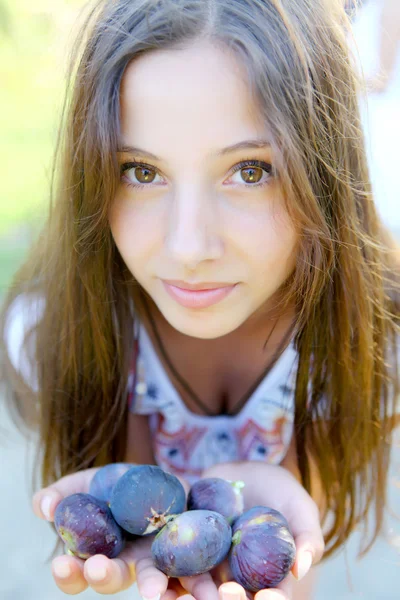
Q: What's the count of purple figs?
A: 6